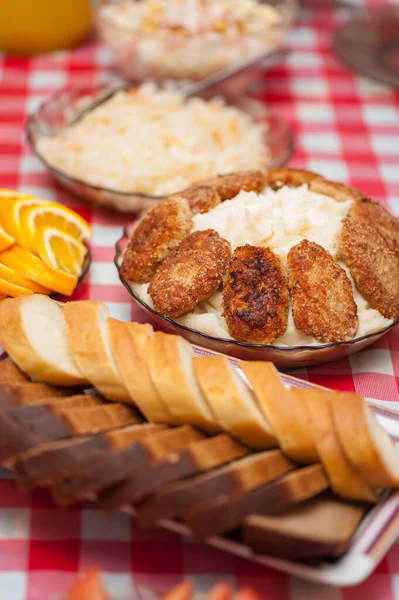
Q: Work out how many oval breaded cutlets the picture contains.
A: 10